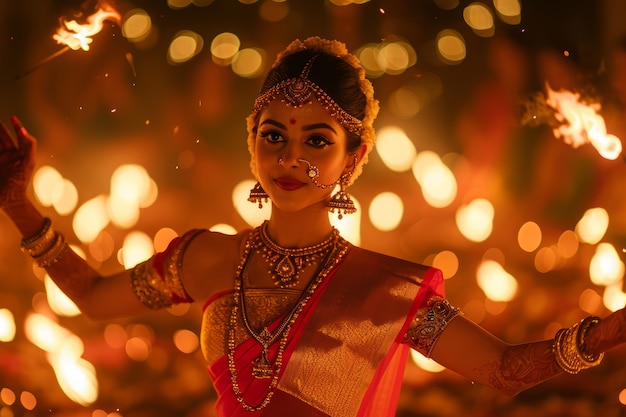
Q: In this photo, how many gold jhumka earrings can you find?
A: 2